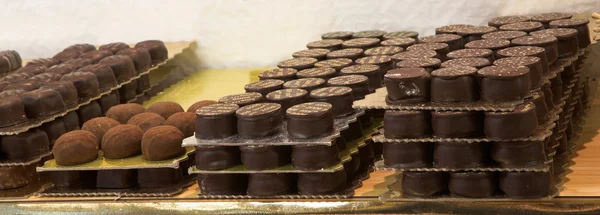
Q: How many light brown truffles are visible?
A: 9